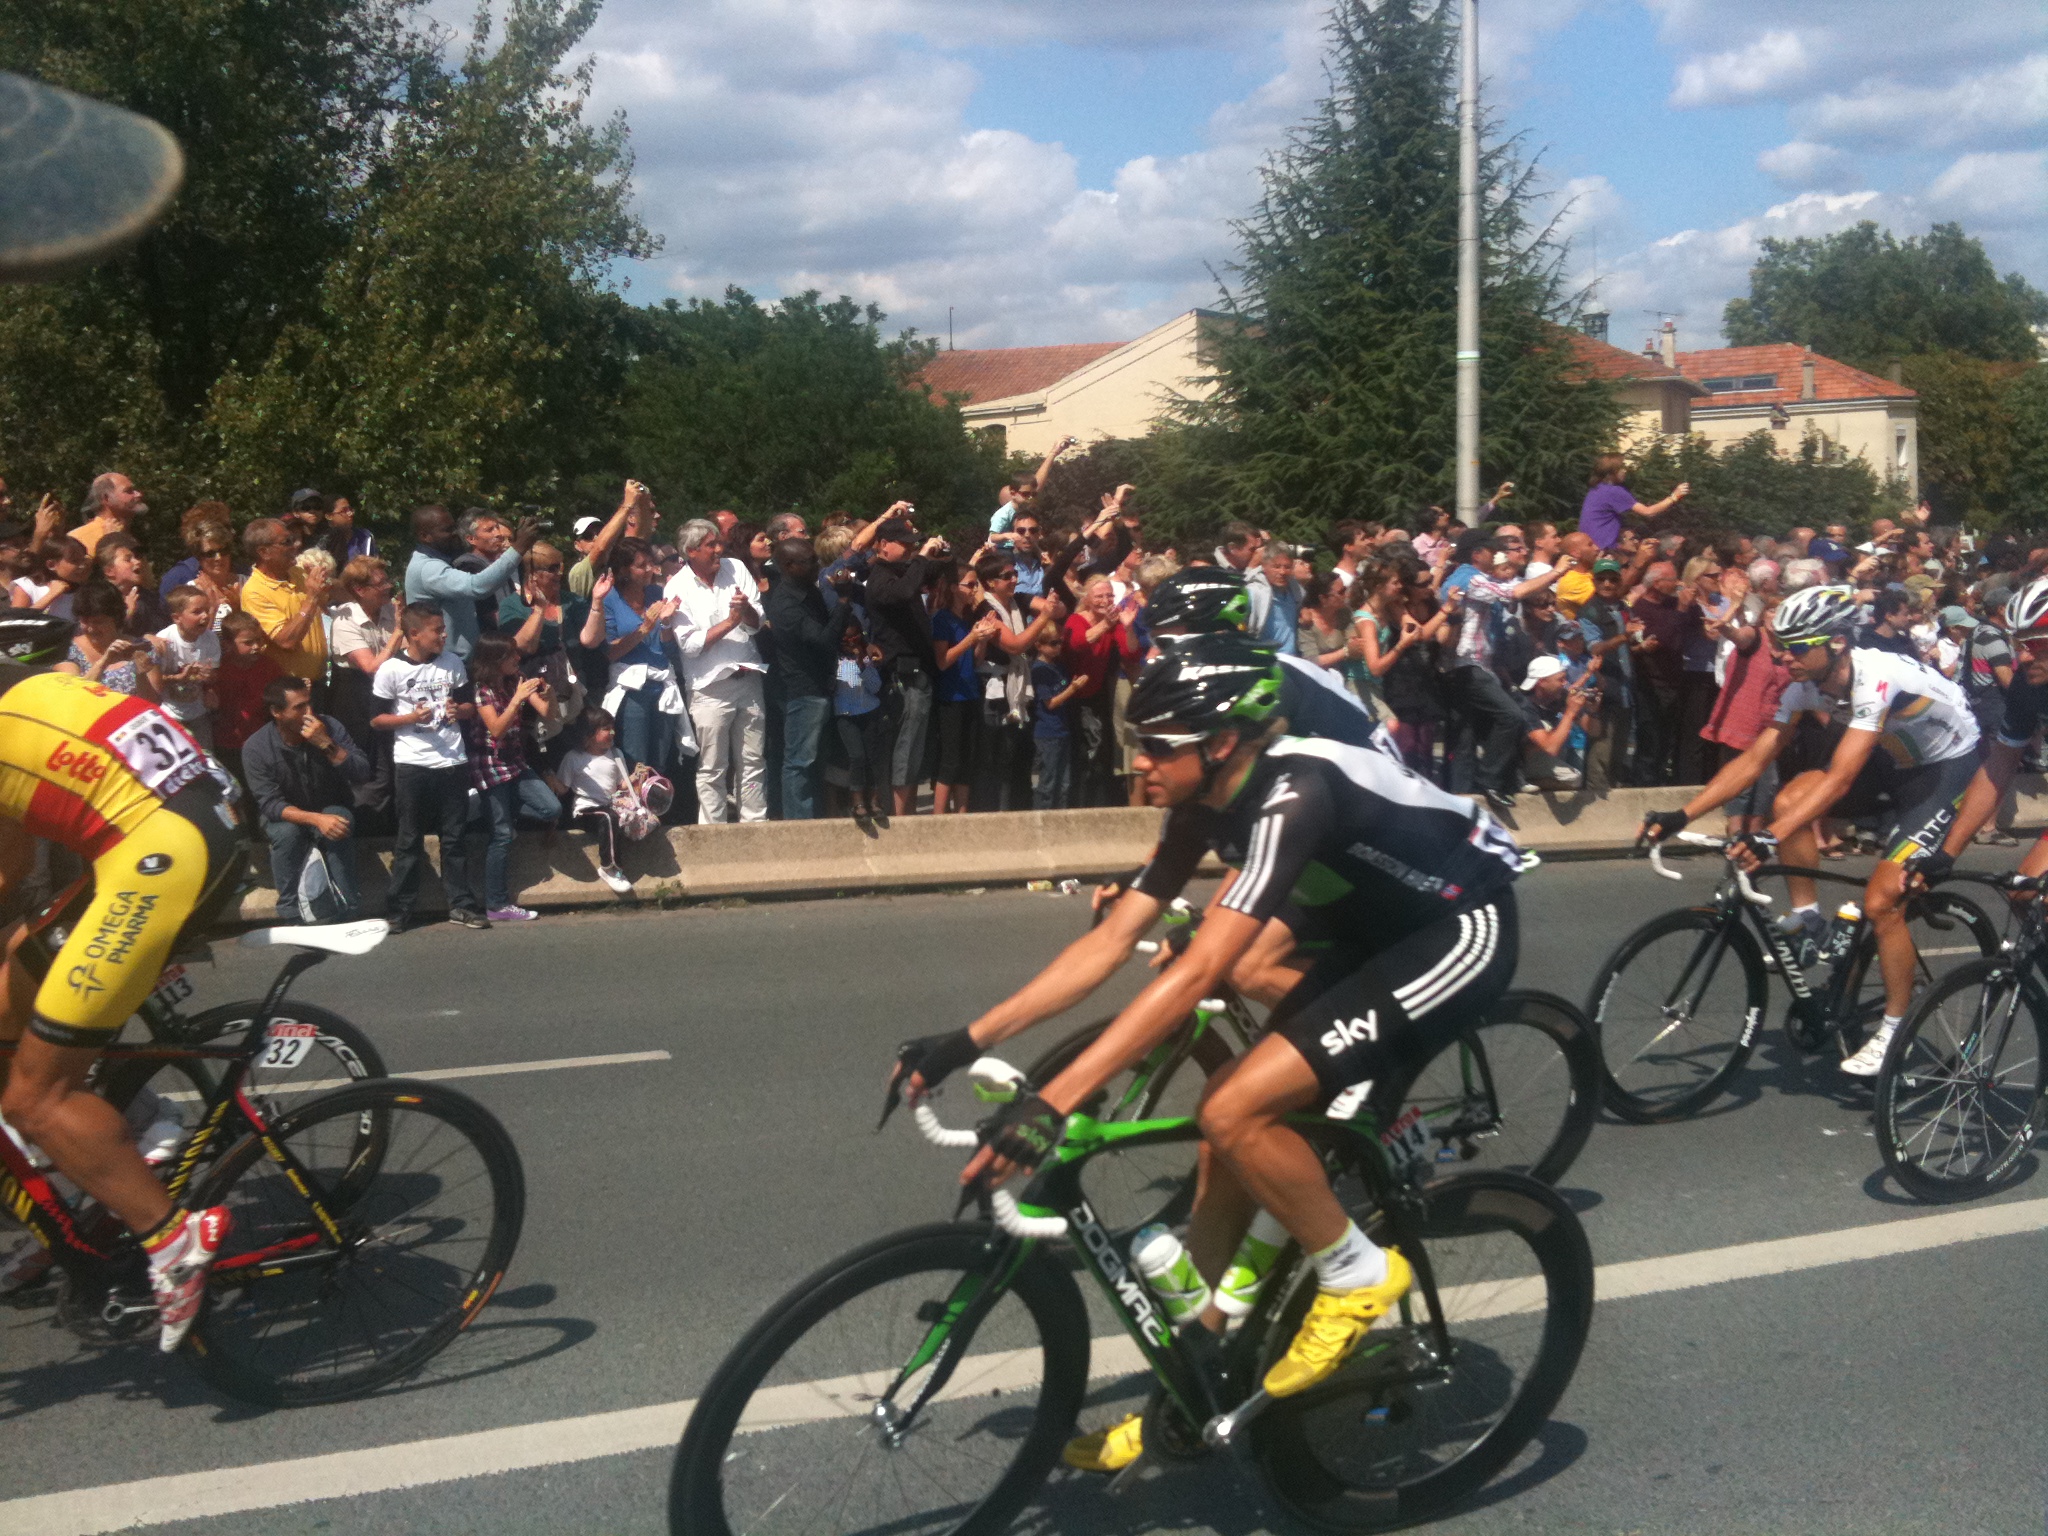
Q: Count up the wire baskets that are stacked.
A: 0